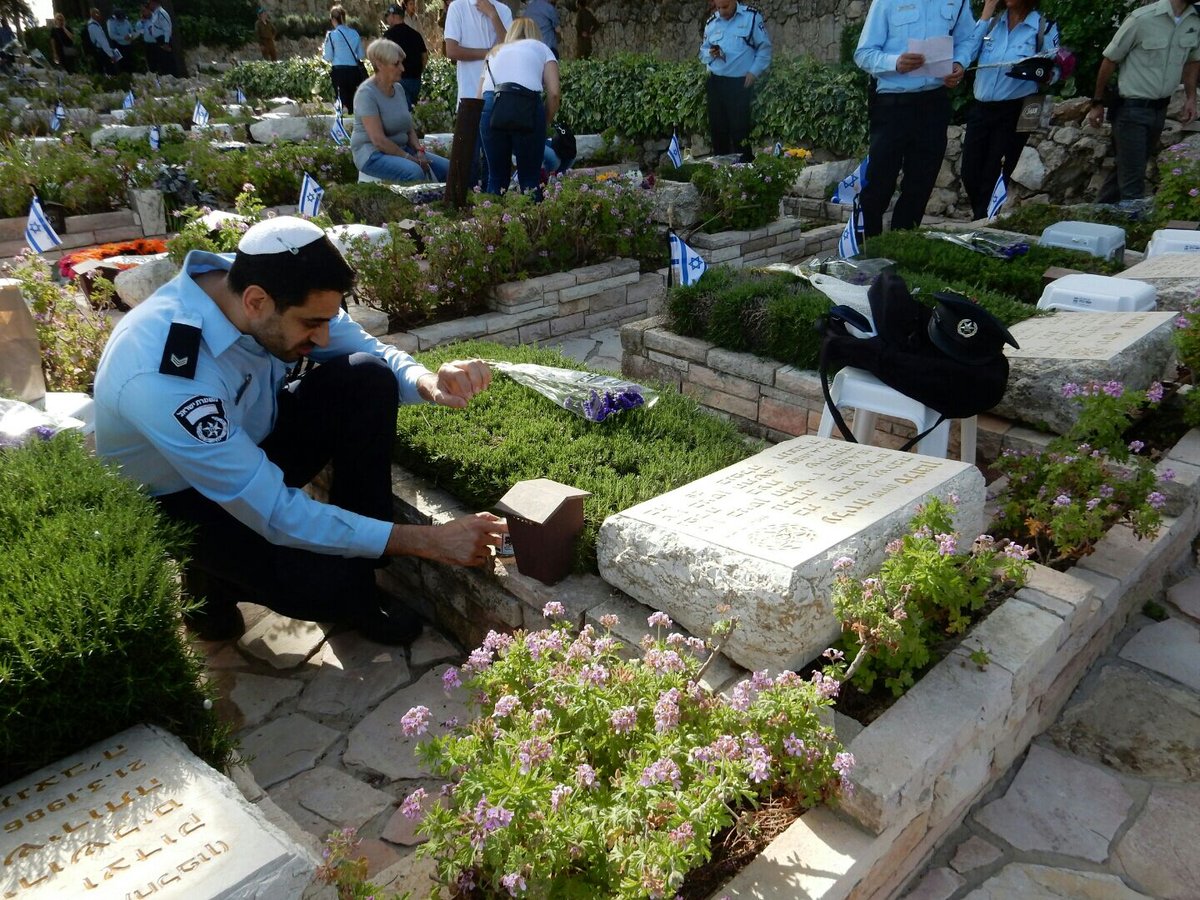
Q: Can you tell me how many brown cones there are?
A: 0